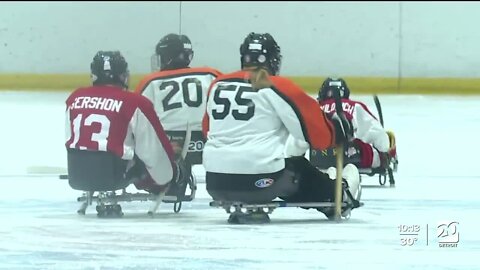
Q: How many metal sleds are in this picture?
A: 4